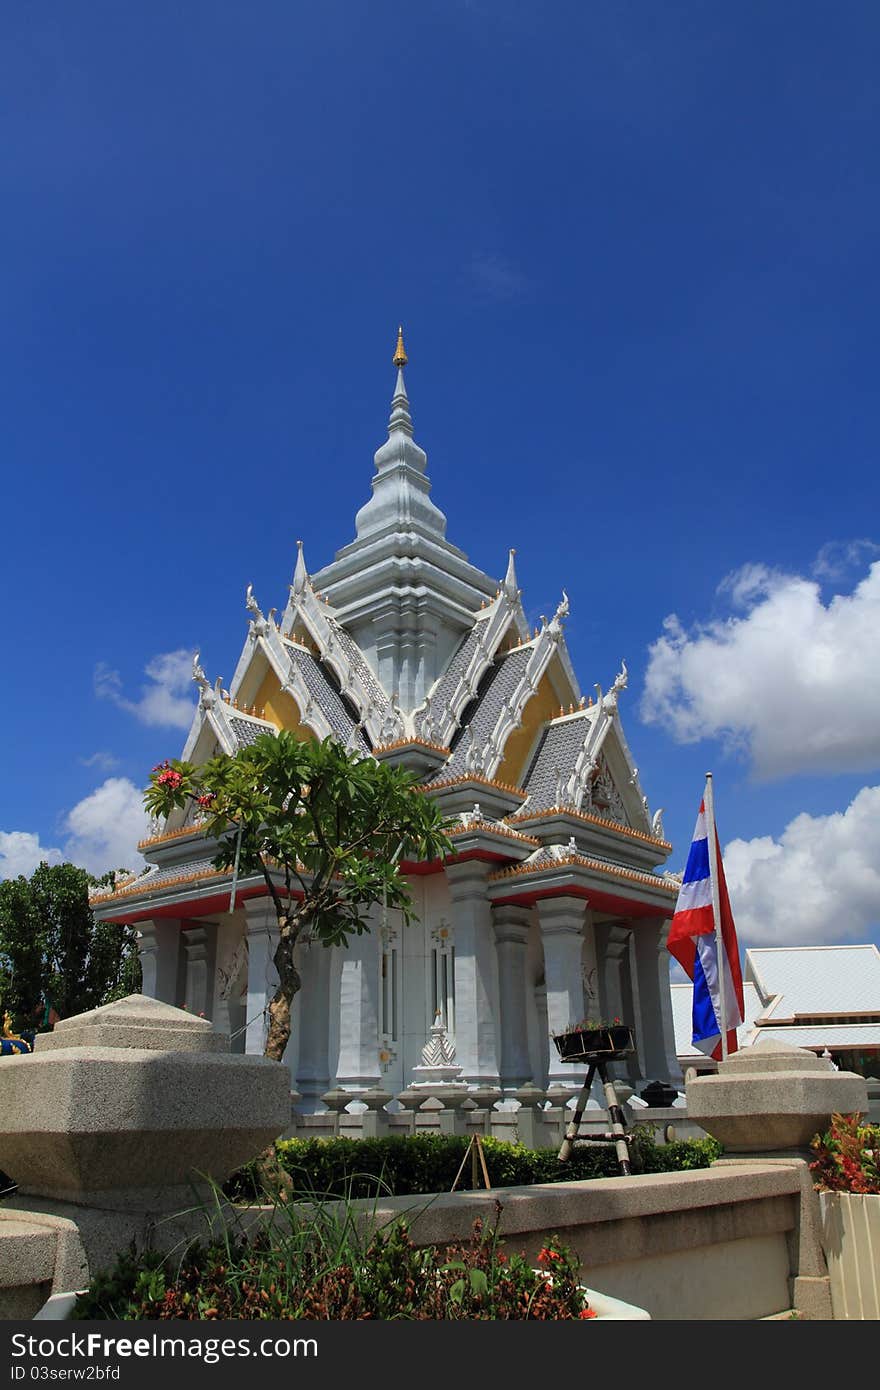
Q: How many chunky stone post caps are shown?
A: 2